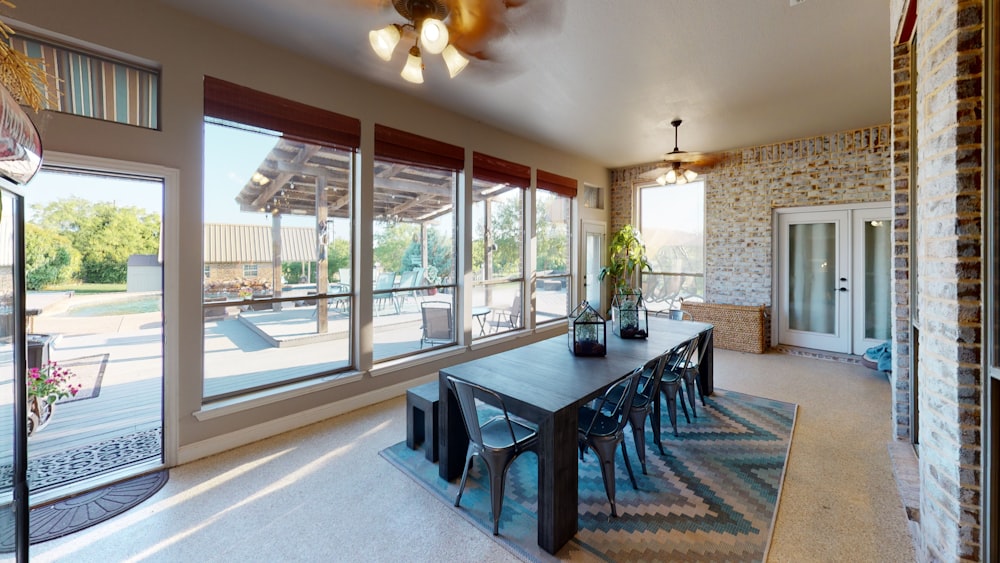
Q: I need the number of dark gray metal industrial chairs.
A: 6